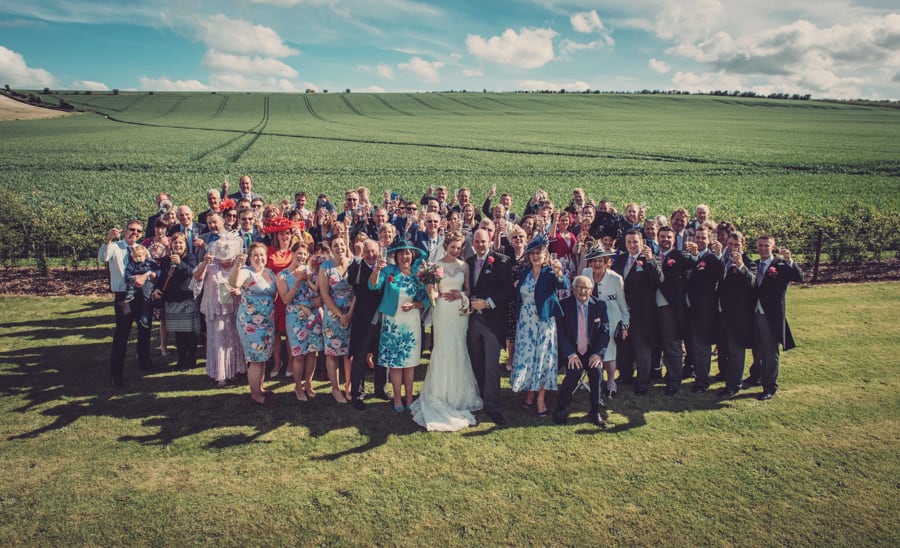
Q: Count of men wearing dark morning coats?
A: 7